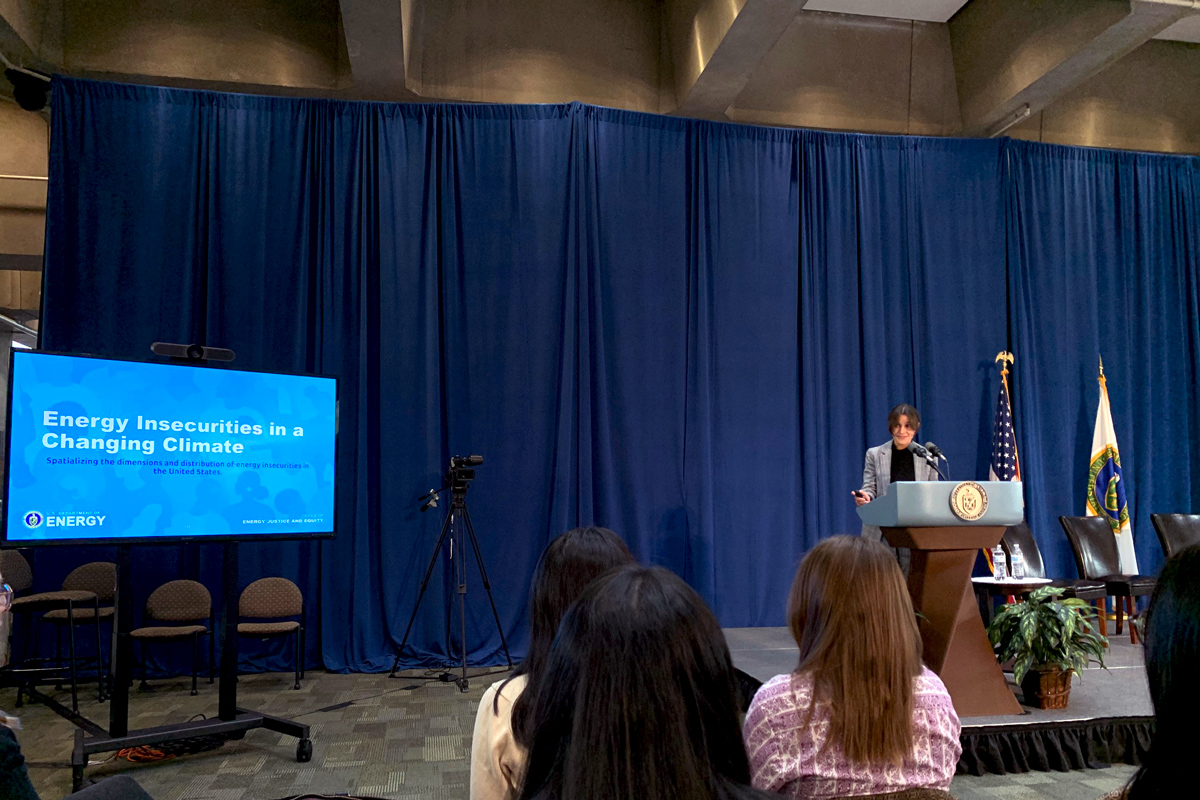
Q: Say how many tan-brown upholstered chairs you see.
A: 4